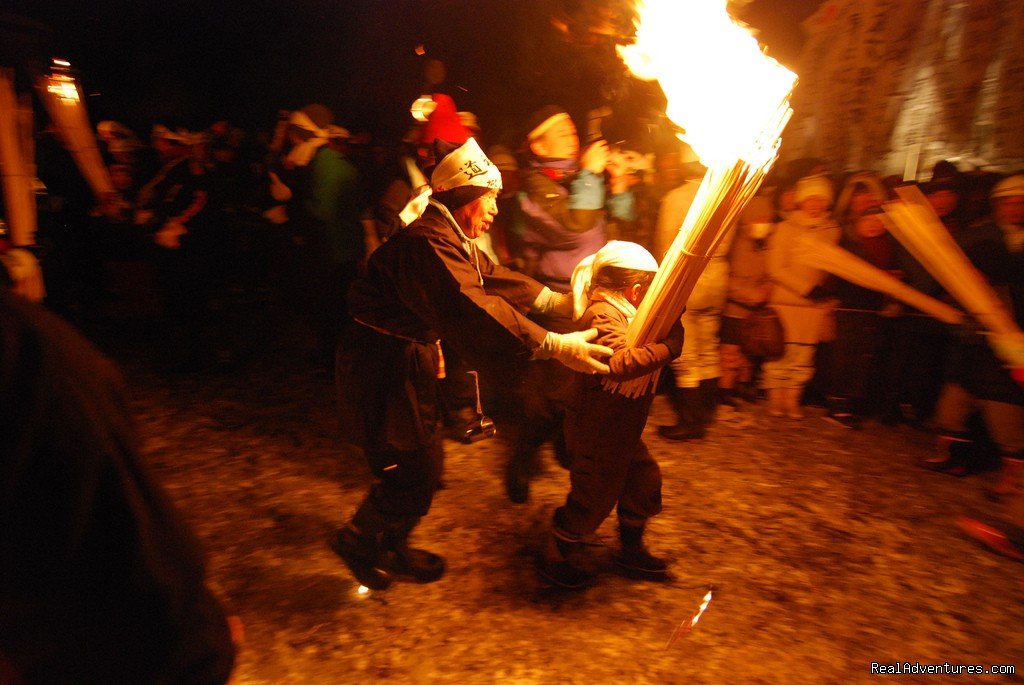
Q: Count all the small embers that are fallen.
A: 2